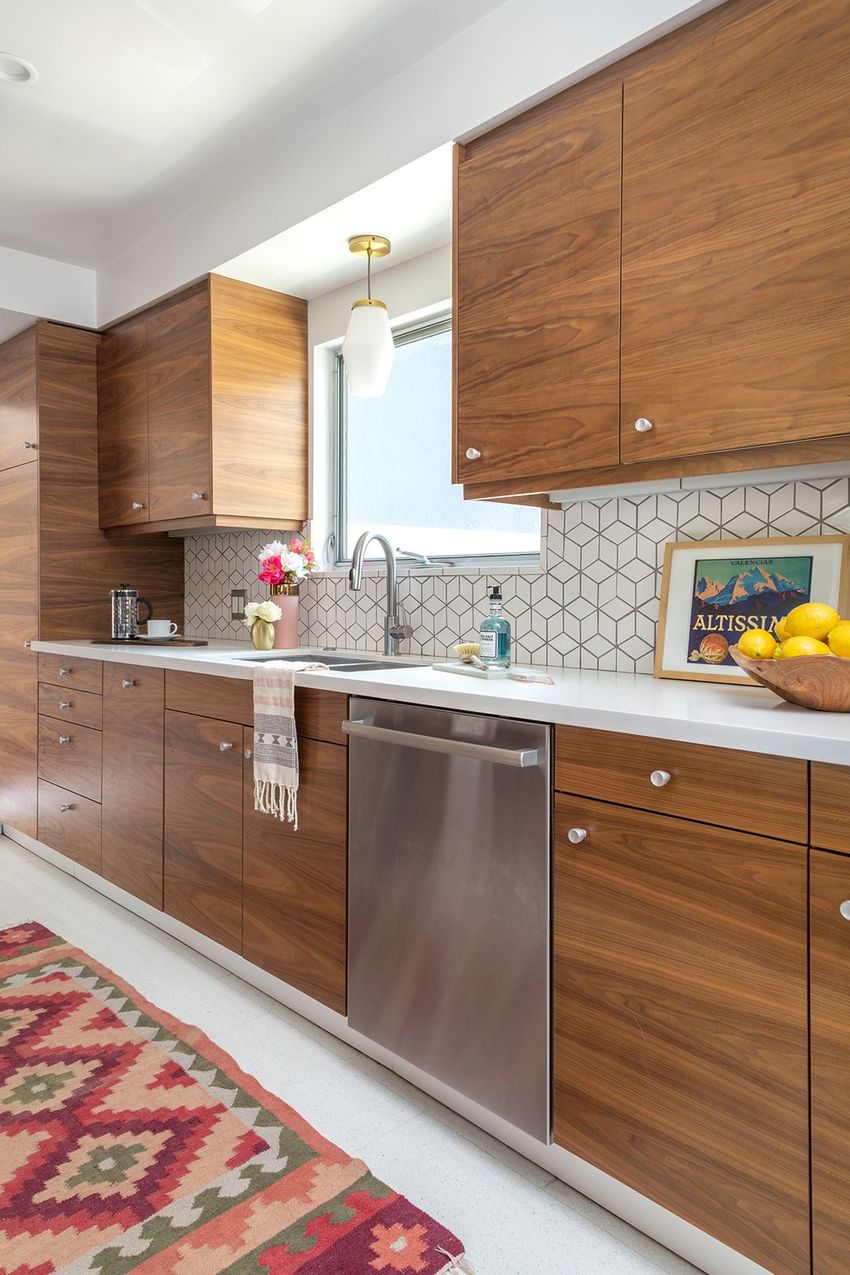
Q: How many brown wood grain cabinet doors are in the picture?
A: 11